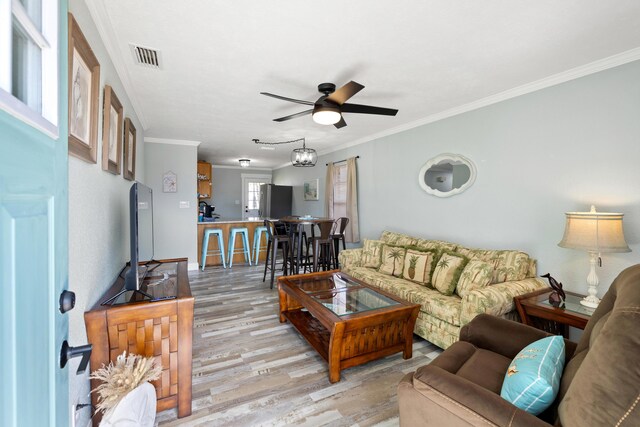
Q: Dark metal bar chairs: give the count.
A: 4